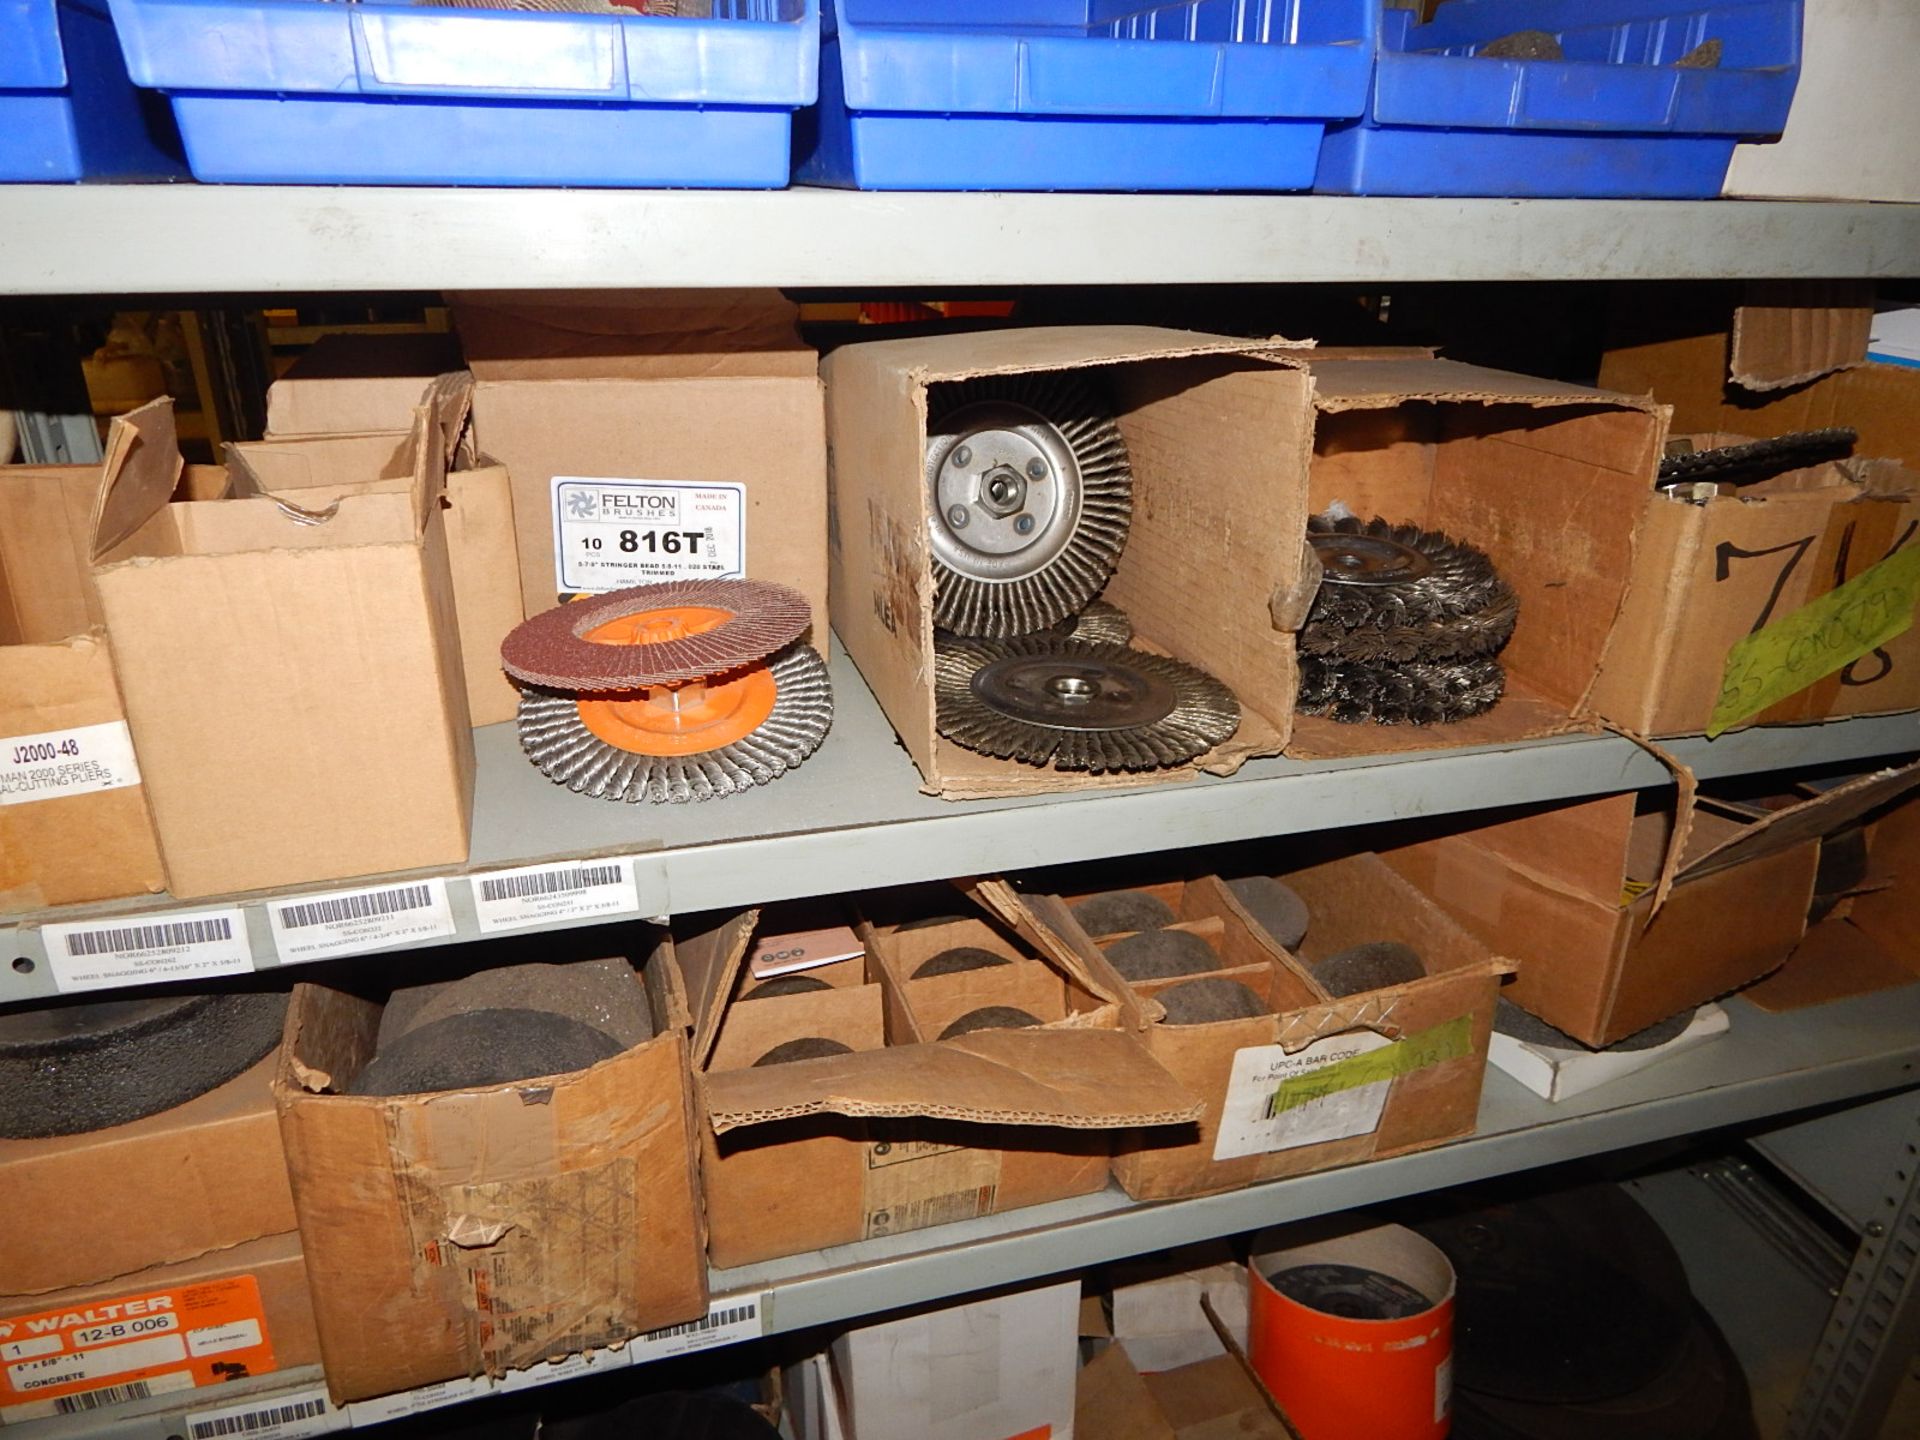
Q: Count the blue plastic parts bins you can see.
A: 4